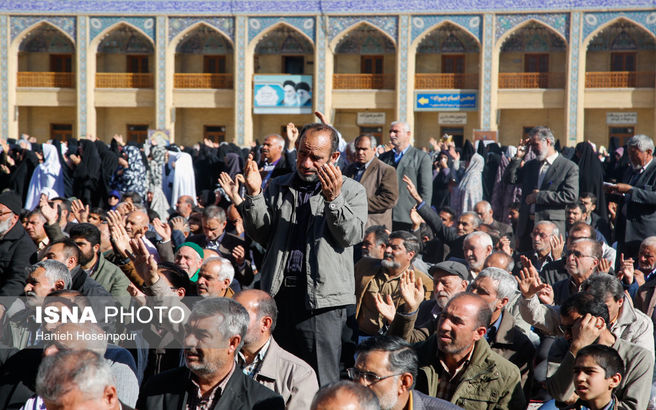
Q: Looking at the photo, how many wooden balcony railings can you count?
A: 7